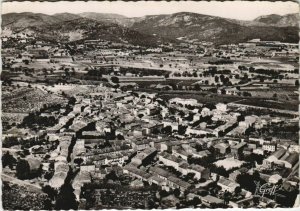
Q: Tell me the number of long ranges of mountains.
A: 1